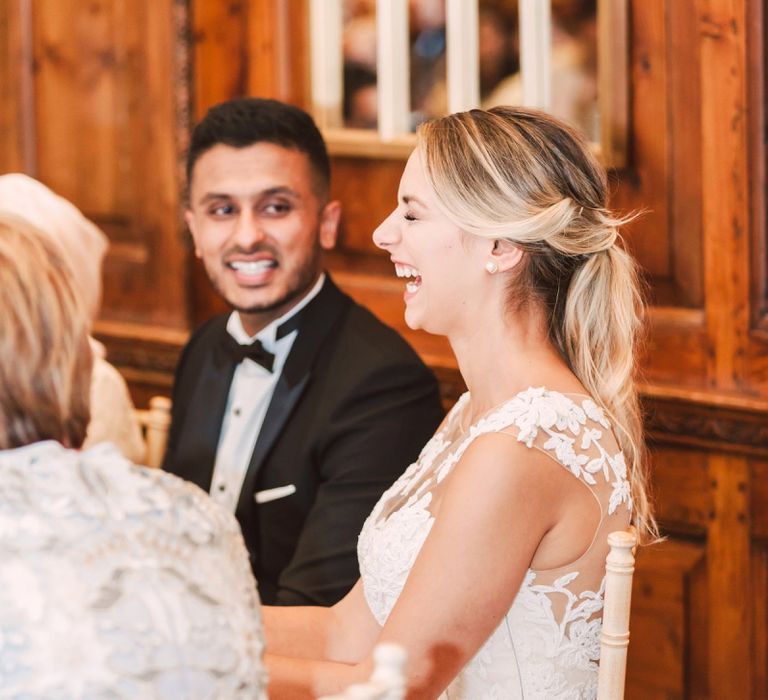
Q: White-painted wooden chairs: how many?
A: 3